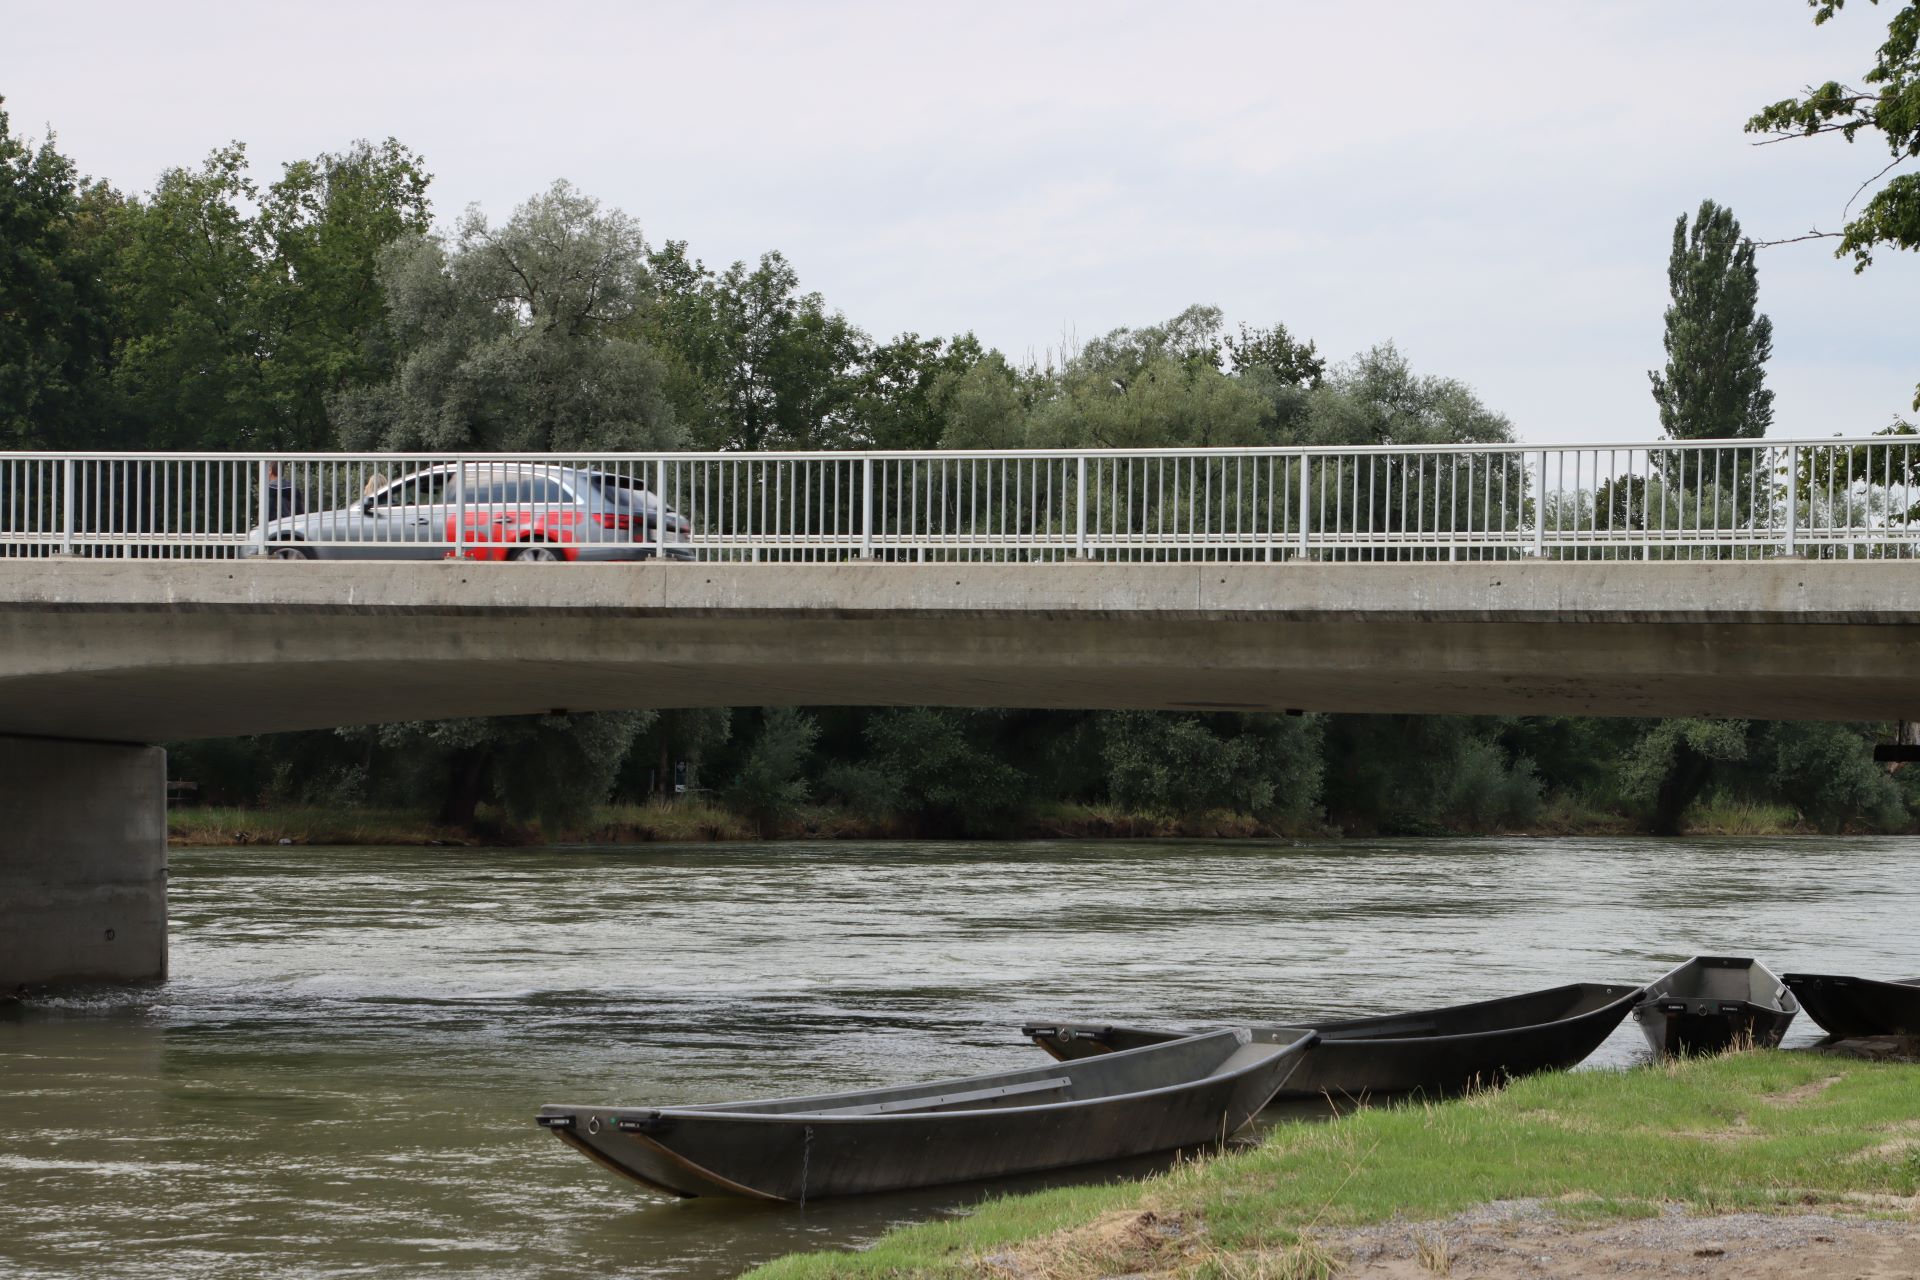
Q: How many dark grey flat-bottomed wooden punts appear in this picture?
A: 4